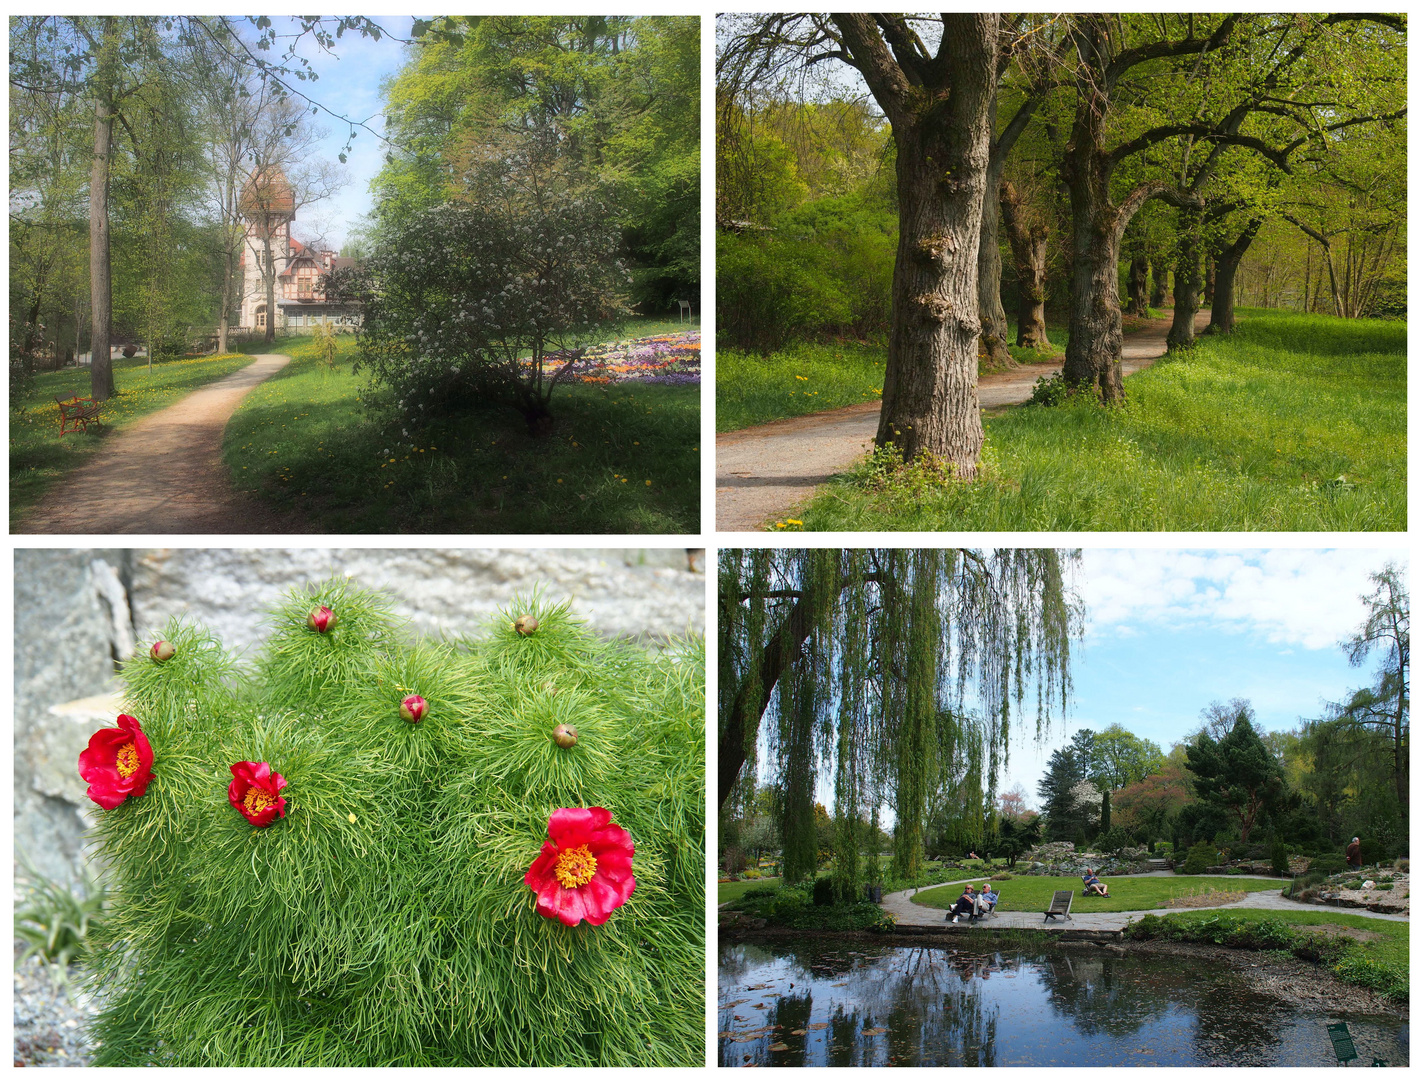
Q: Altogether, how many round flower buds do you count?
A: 5